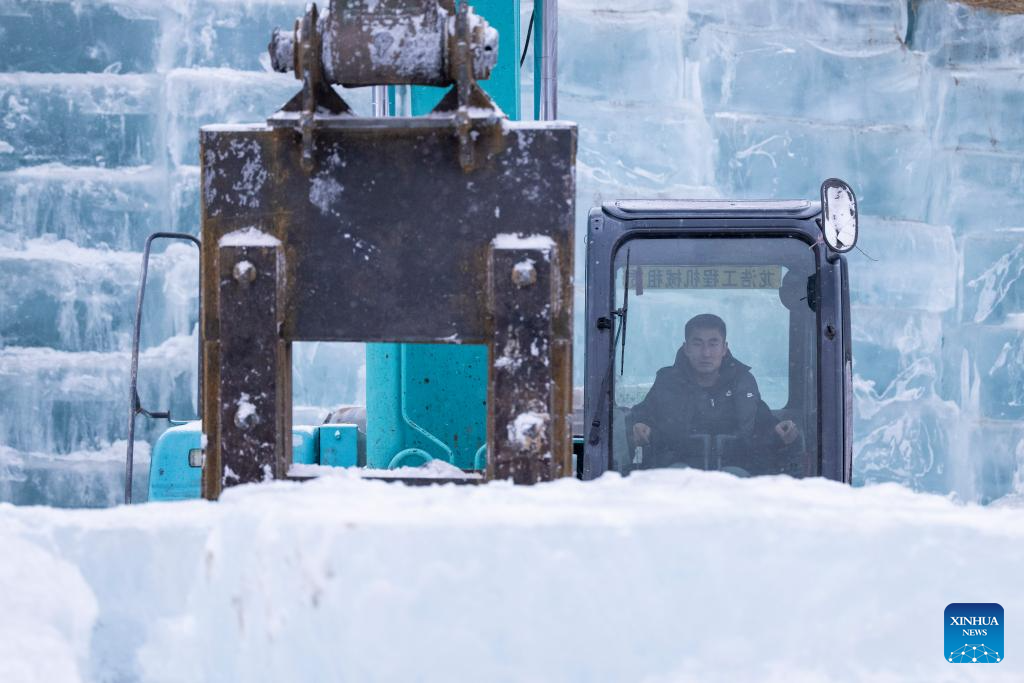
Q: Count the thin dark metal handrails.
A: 1